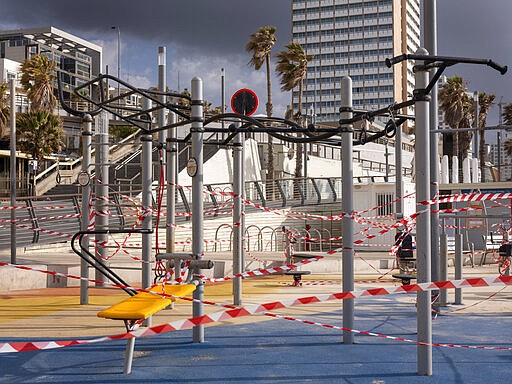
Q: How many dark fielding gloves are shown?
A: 0